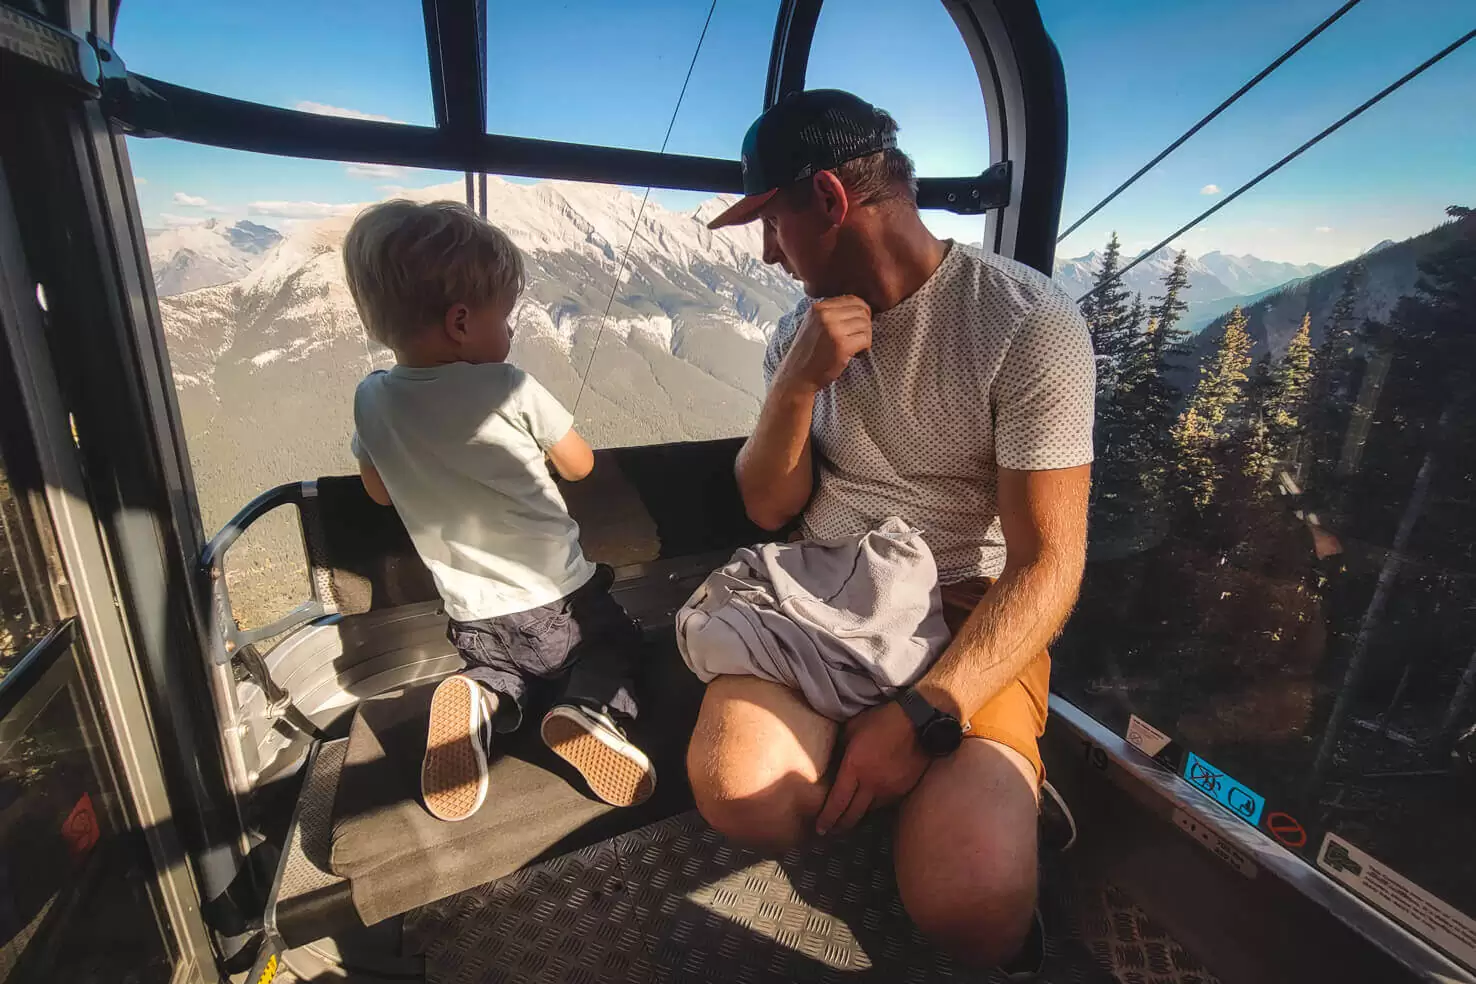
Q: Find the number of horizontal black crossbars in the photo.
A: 1